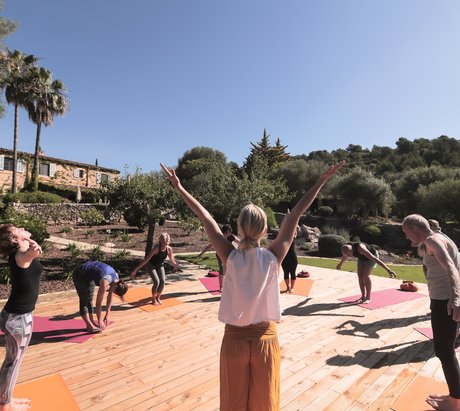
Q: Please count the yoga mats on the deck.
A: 8